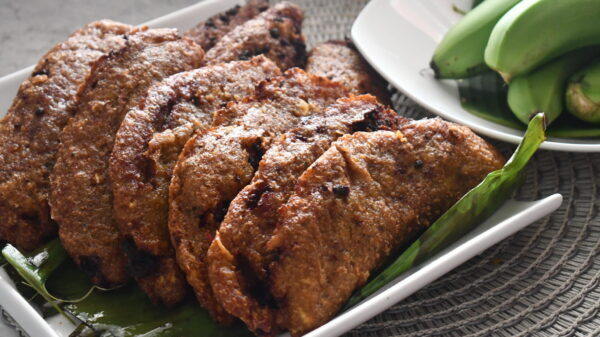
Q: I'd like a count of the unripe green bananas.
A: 4